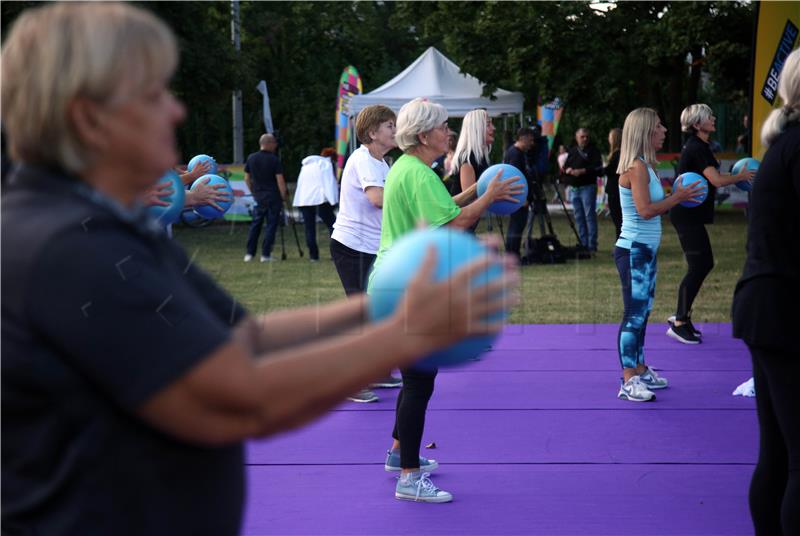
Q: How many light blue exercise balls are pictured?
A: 7